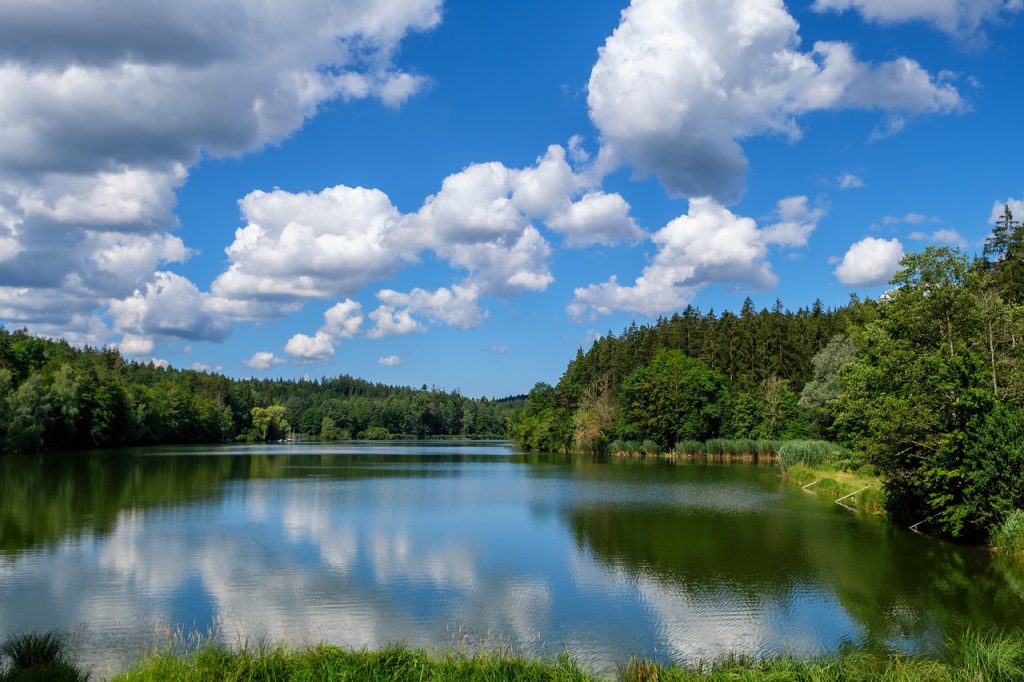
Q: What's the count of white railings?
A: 3